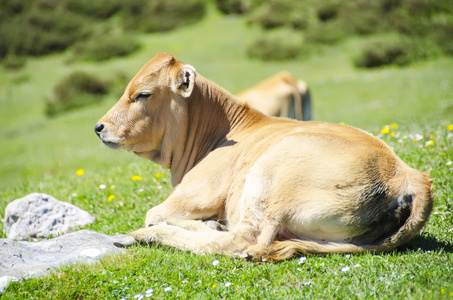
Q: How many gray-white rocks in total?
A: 2